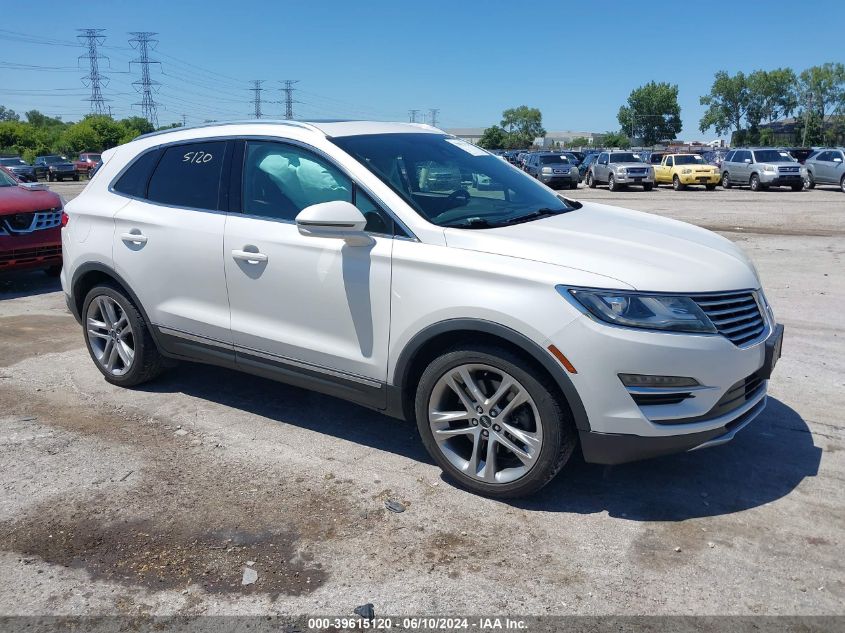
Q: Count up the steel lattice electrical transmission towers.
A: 6